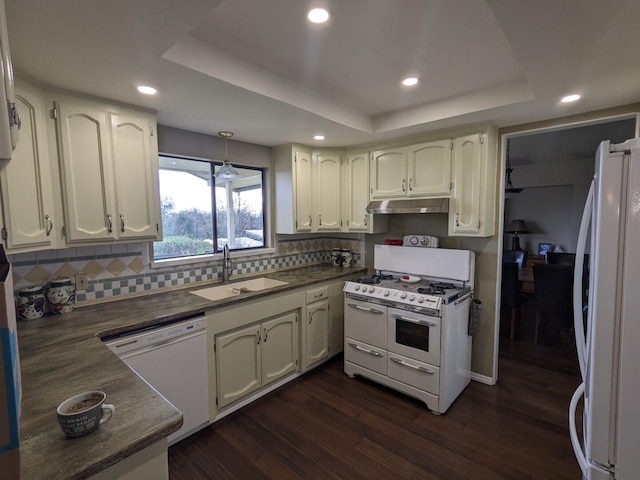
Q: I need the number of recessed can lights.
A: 5